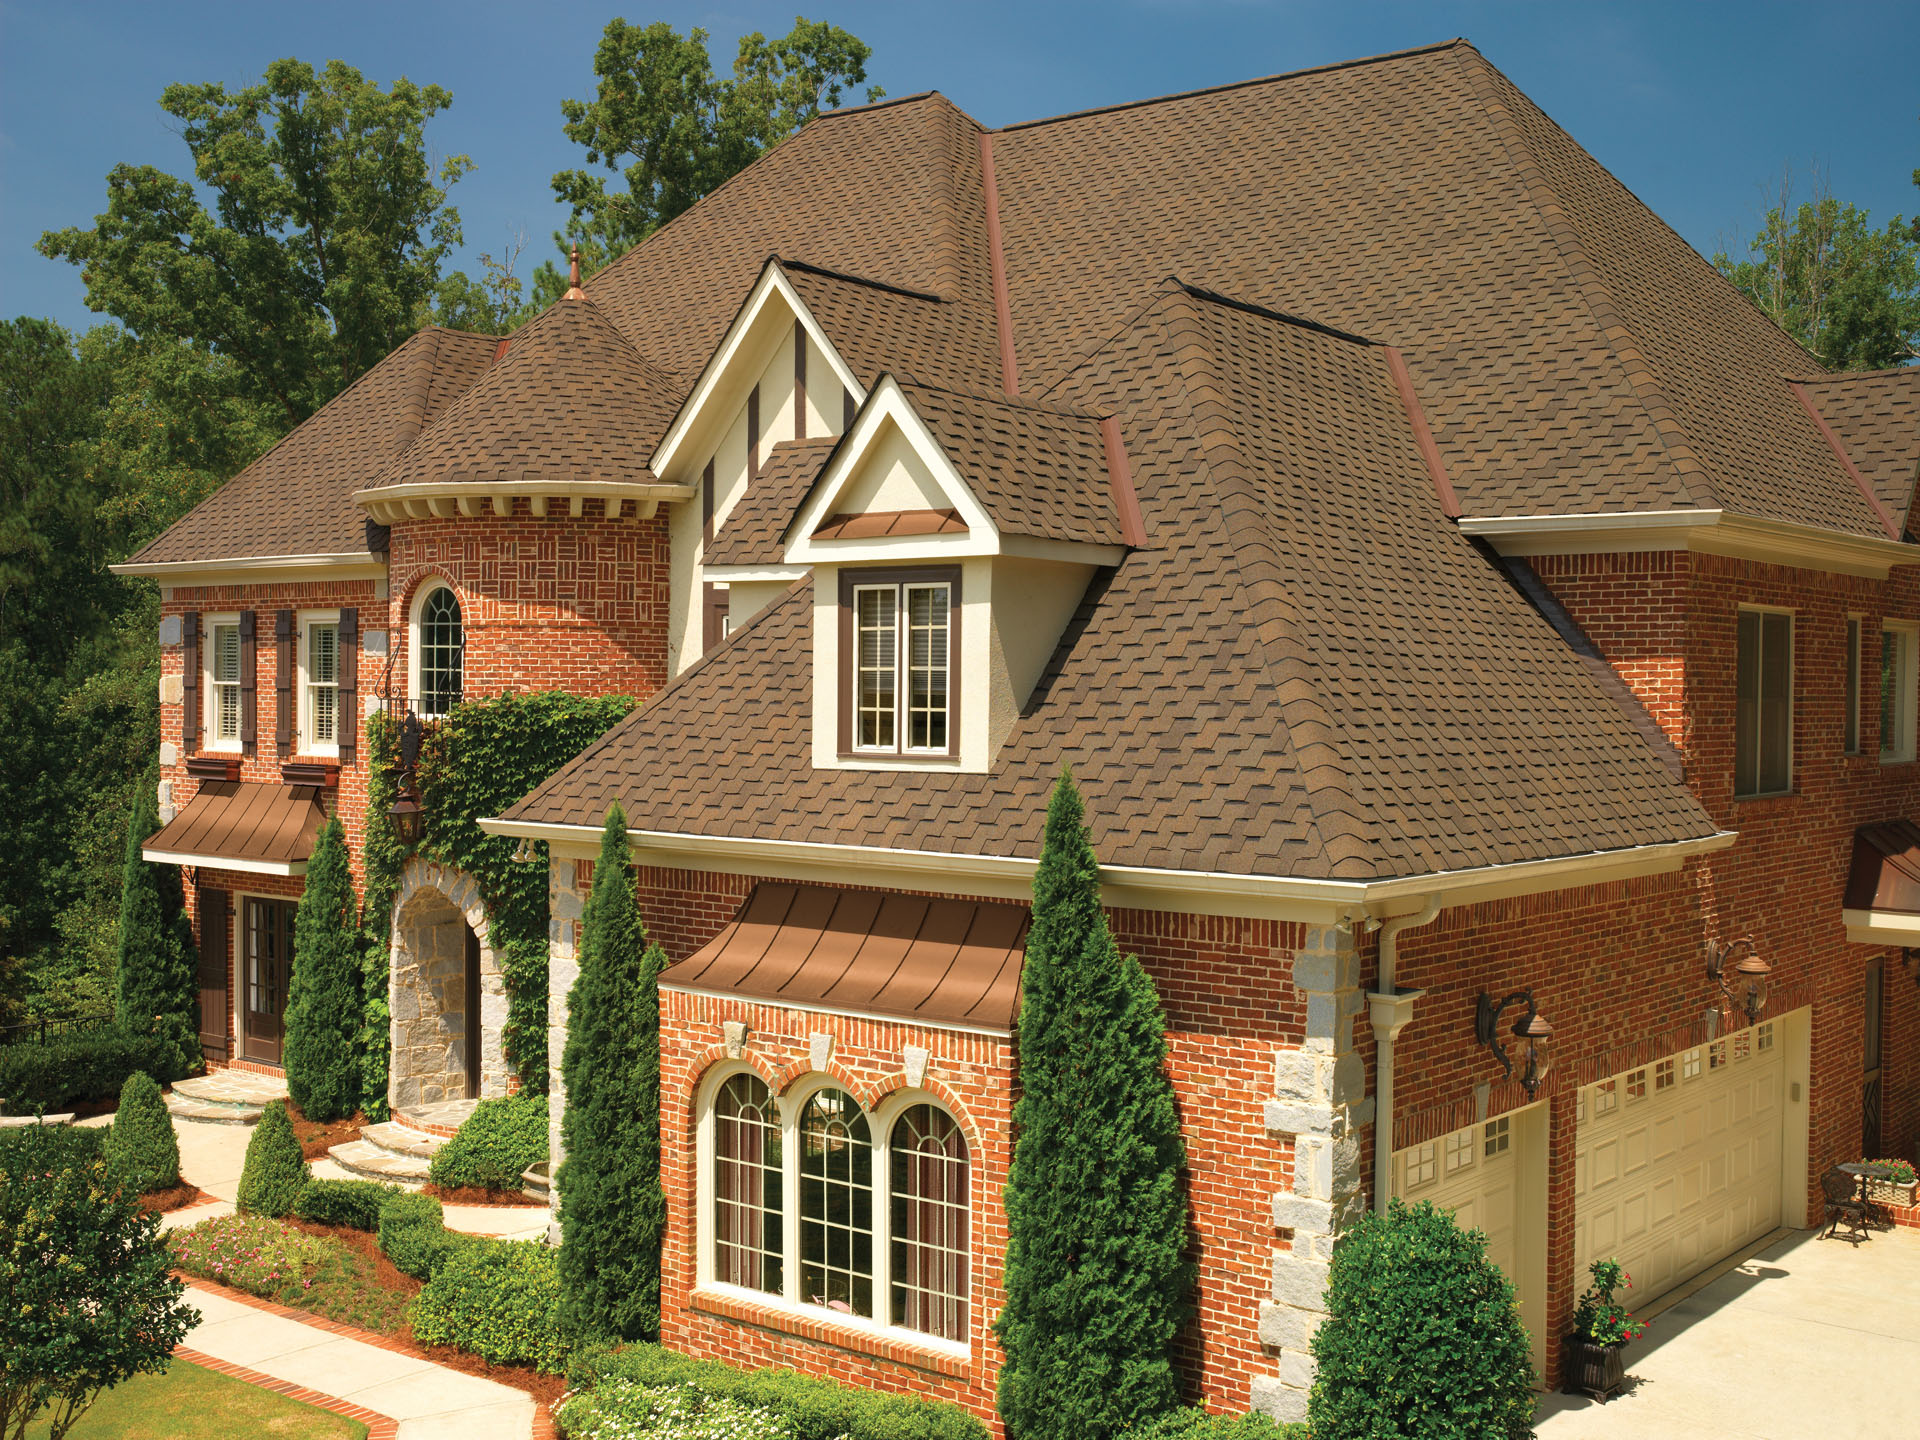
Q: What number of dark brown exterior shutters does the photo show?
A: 5